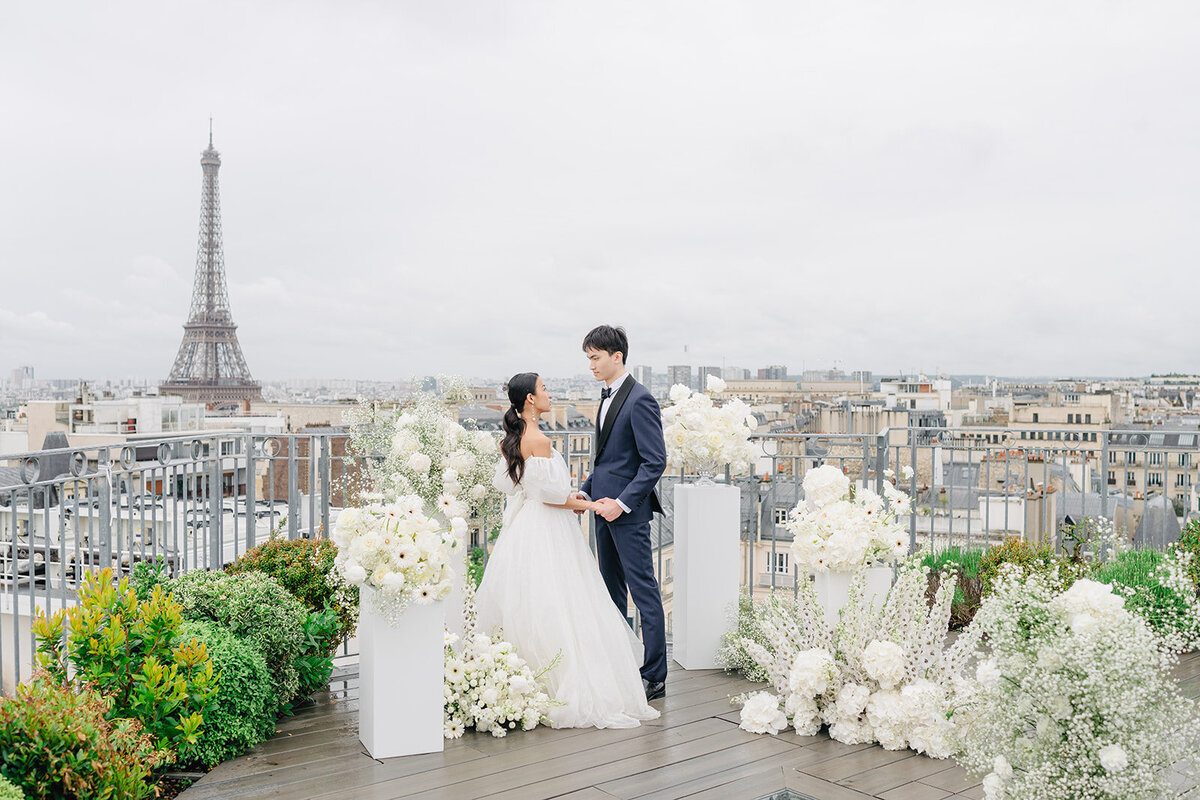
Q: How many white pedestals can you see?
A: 4